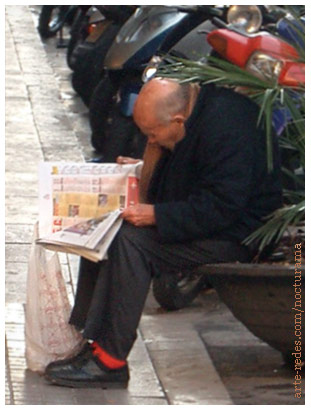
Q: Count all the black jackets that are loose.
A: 1